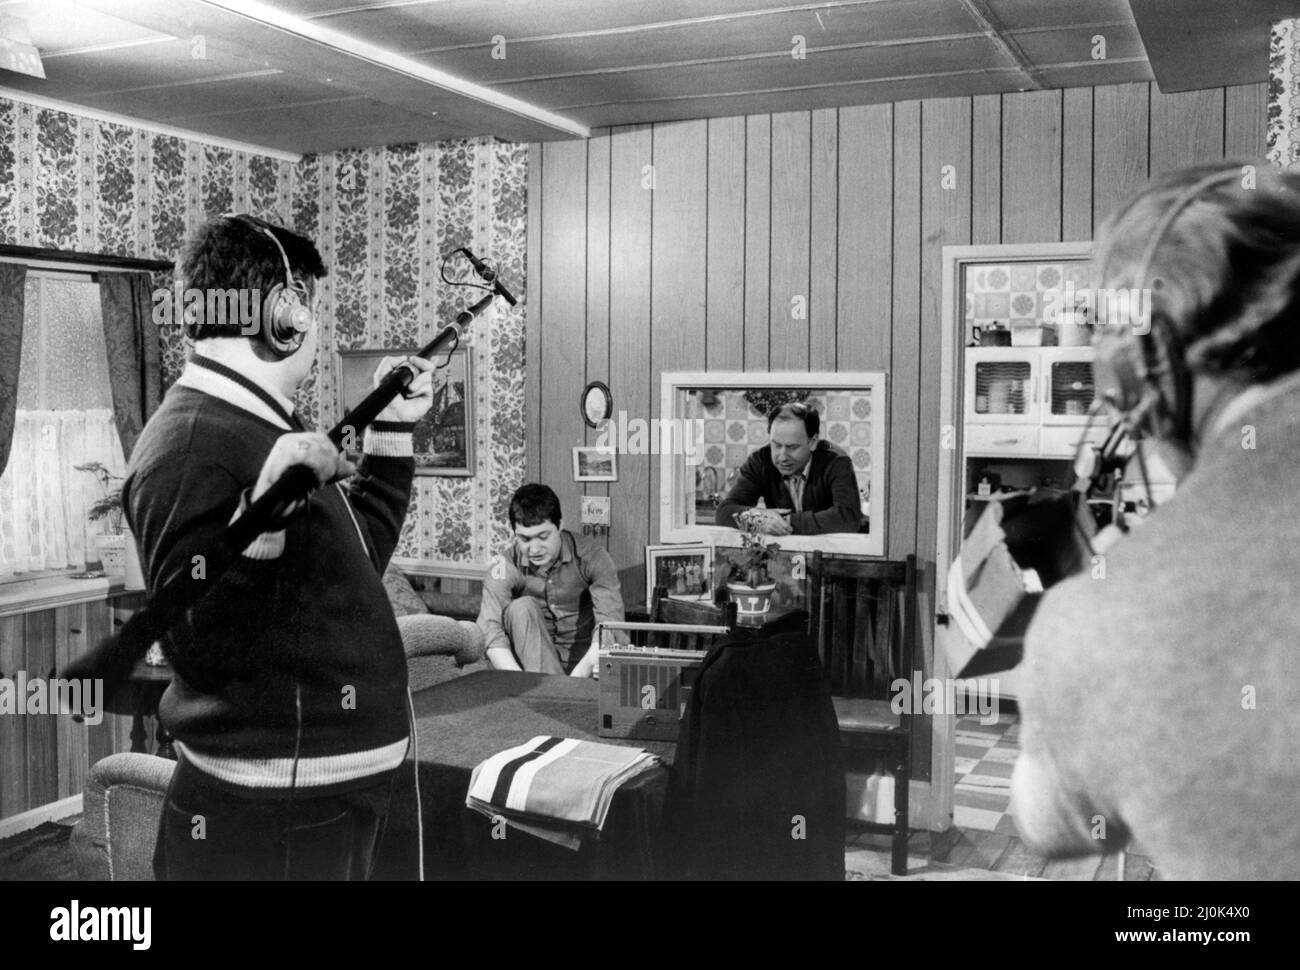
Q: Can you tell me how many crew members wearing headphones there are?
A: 2